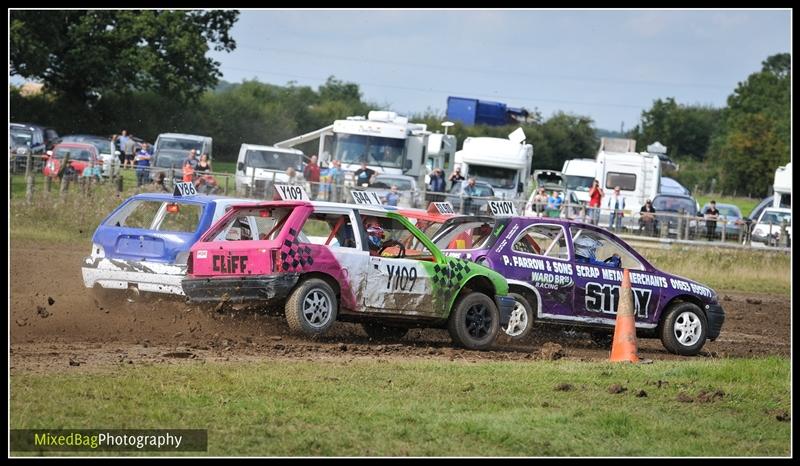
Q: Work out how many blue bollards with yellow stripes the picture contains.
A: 0